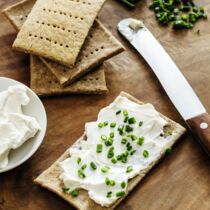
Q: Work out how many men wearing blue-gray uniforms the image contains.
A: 0